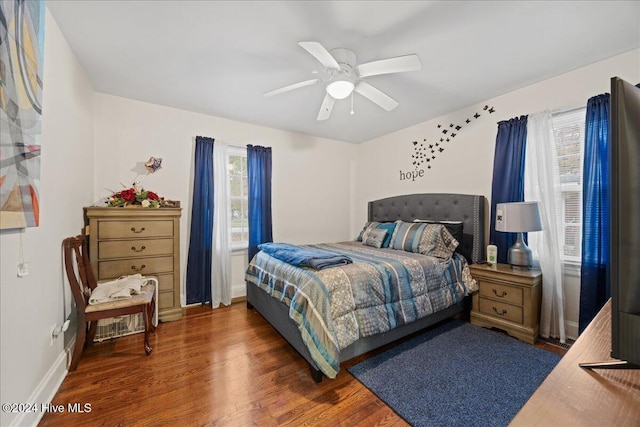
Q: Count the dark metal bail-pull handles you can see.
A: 5